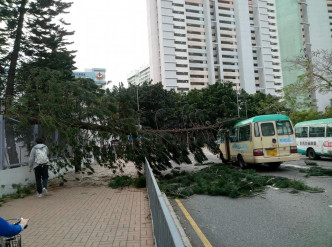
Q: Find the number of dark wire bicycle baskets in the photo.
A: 1